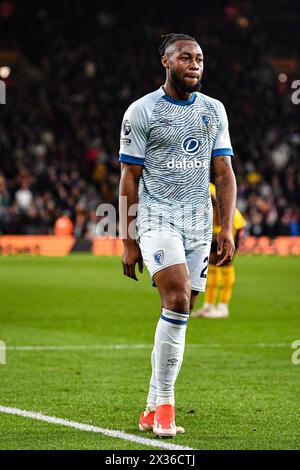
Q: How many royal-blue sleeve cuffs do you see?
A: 2